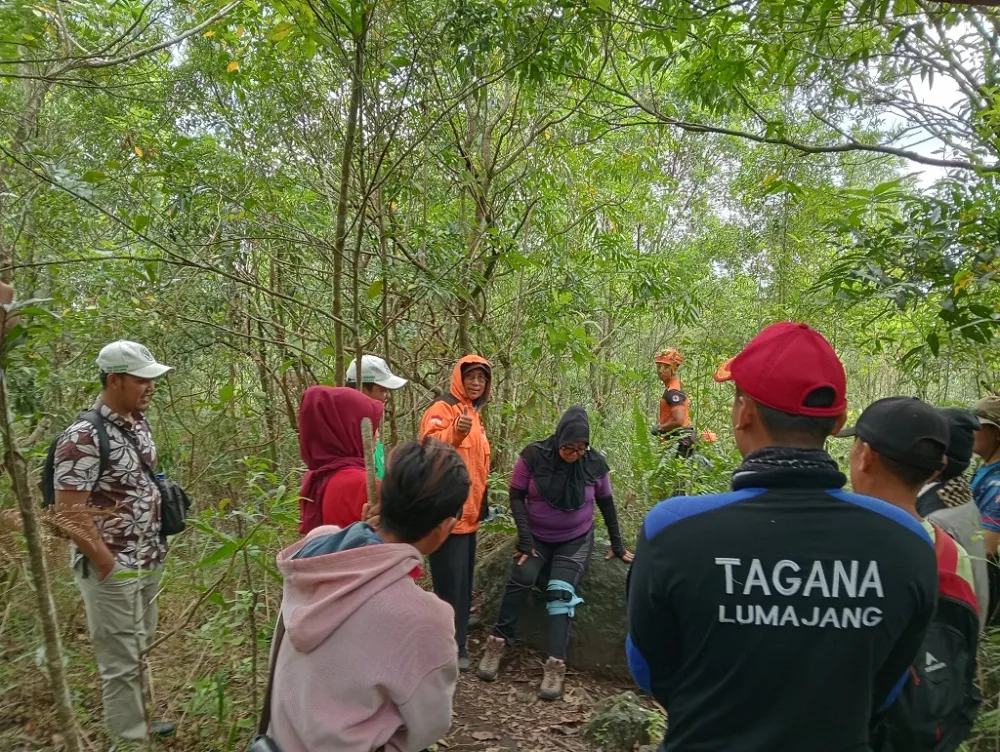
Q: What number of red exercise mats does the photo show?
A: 0